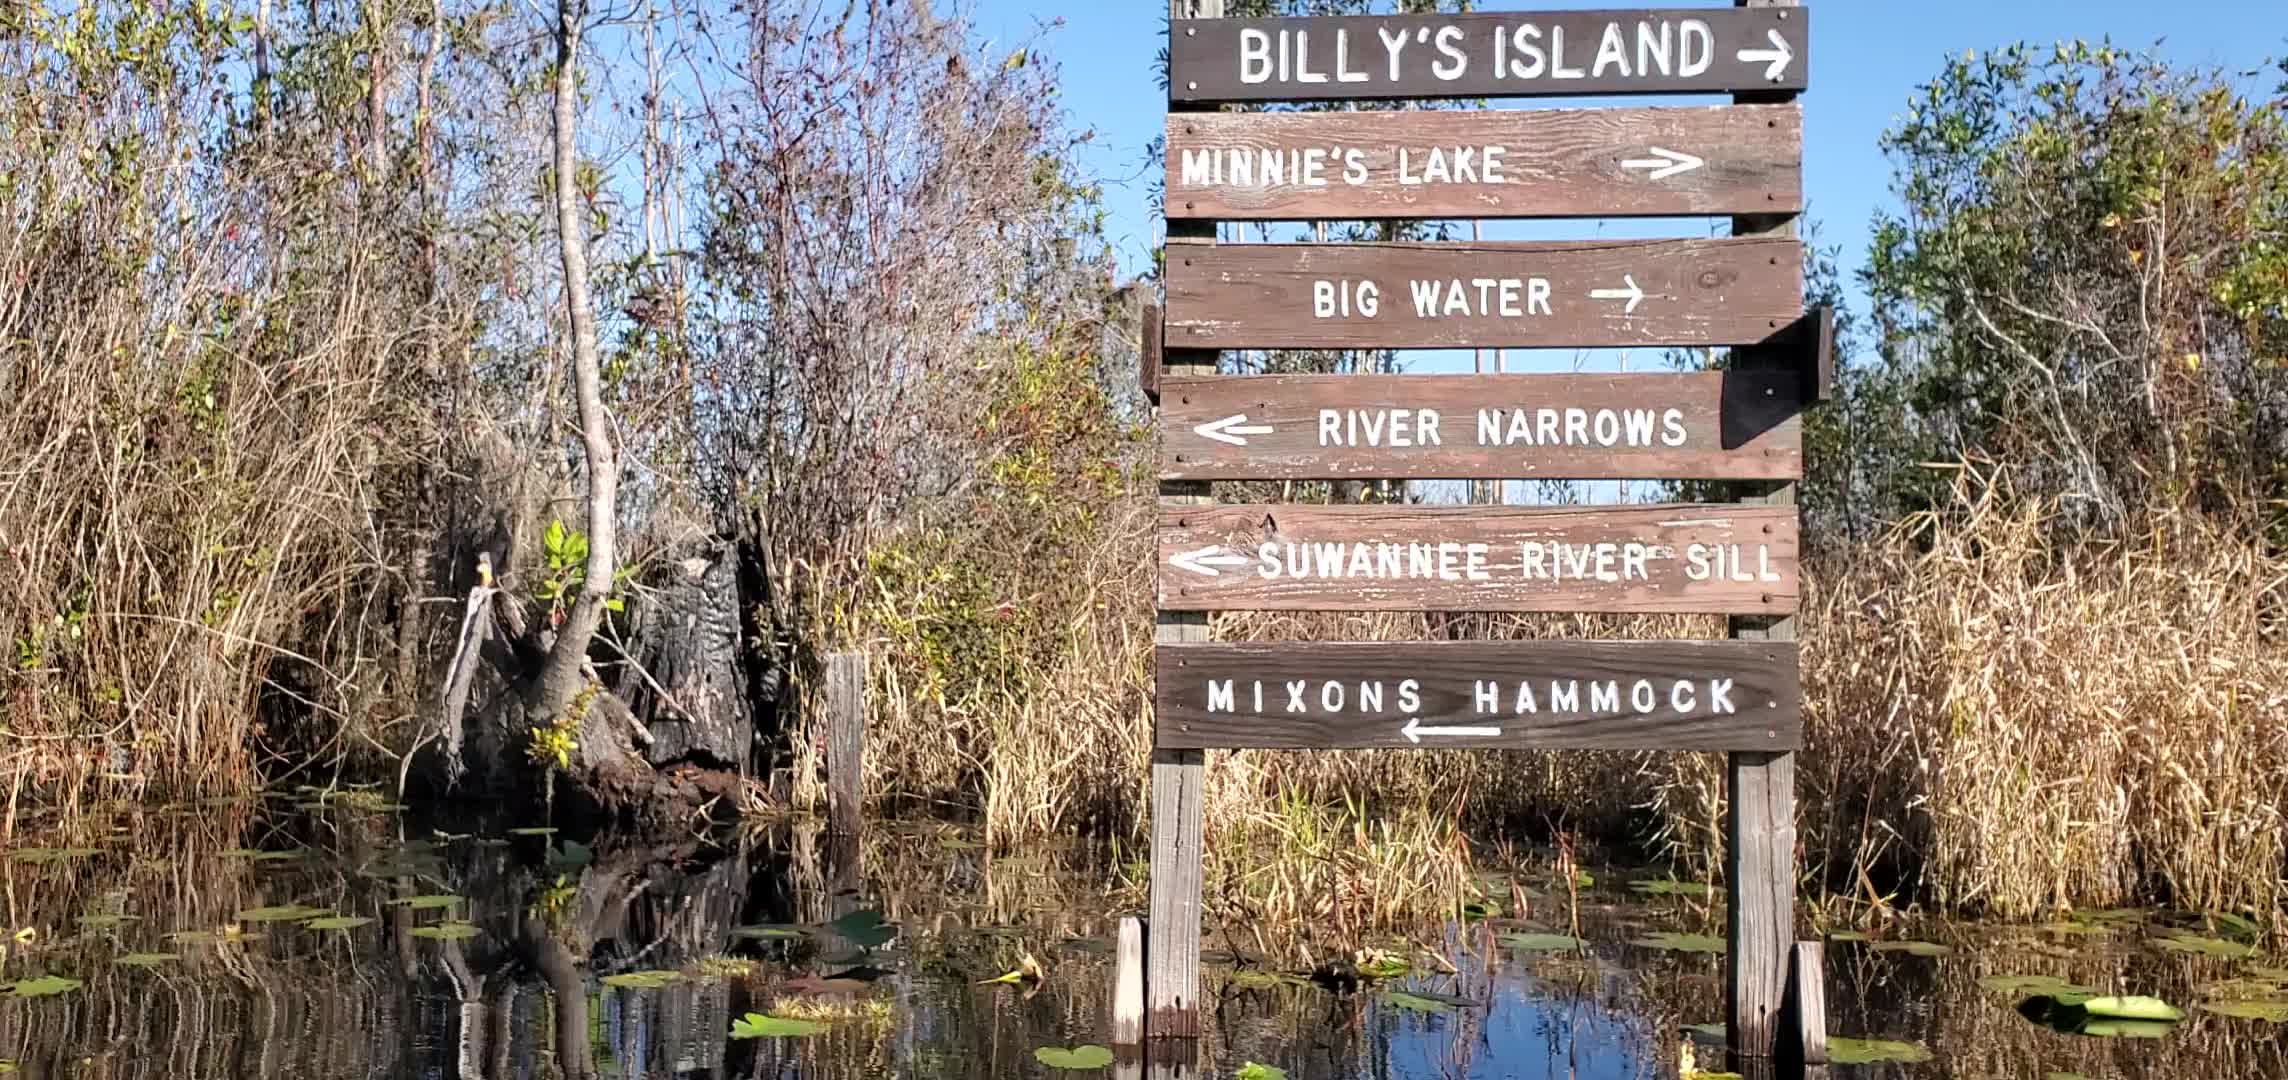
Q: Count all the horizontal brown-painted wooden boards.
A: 6